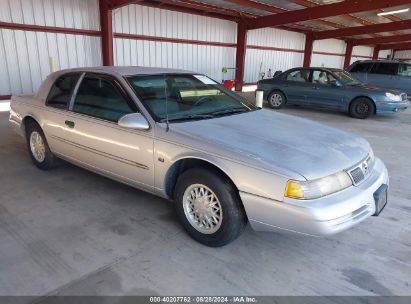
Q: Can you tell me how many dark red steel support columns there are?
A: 5